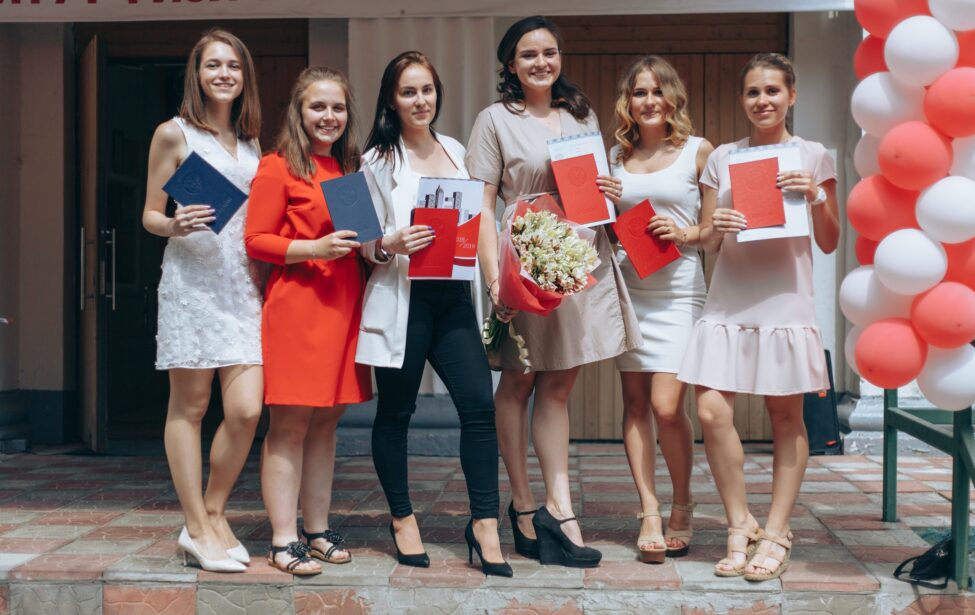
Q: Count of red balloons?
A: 10